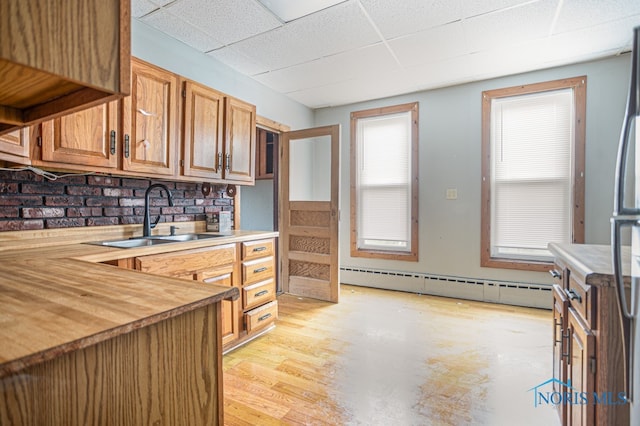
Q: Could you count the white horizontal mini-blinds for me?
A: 2